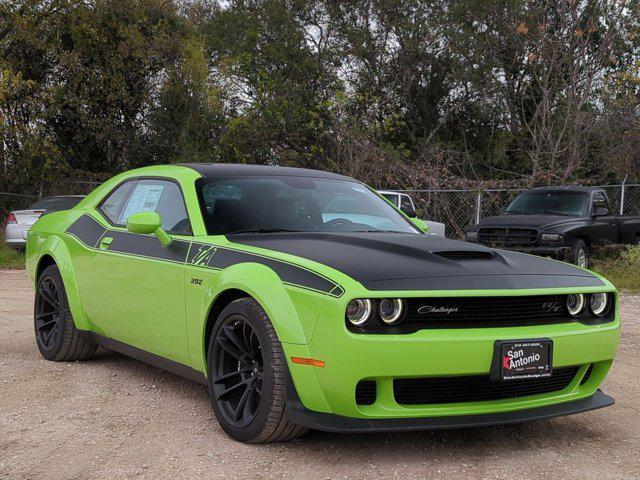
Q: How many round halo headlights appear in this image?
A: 4